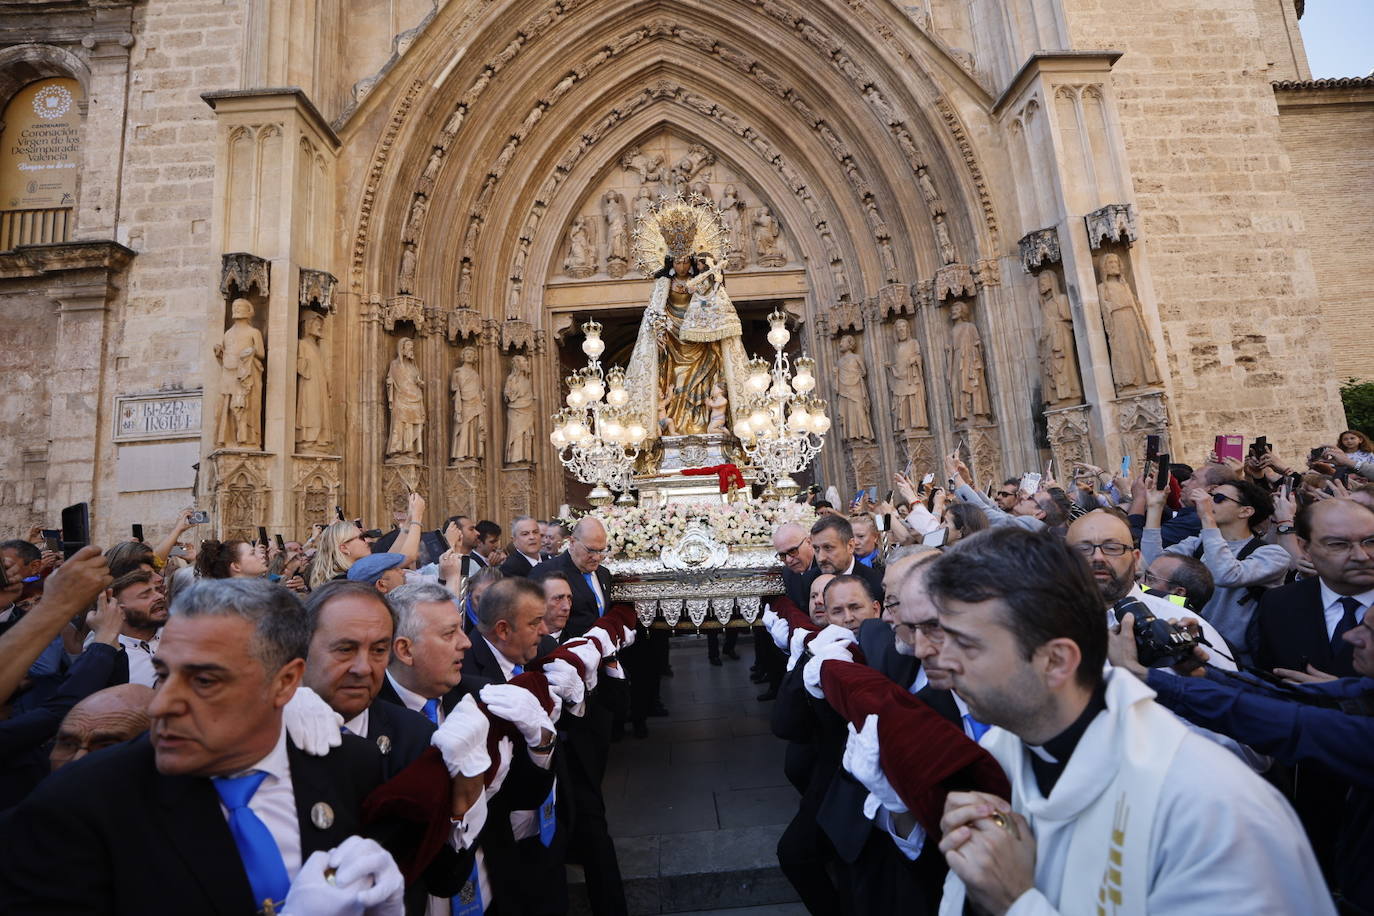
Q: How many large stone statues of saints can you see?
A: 10